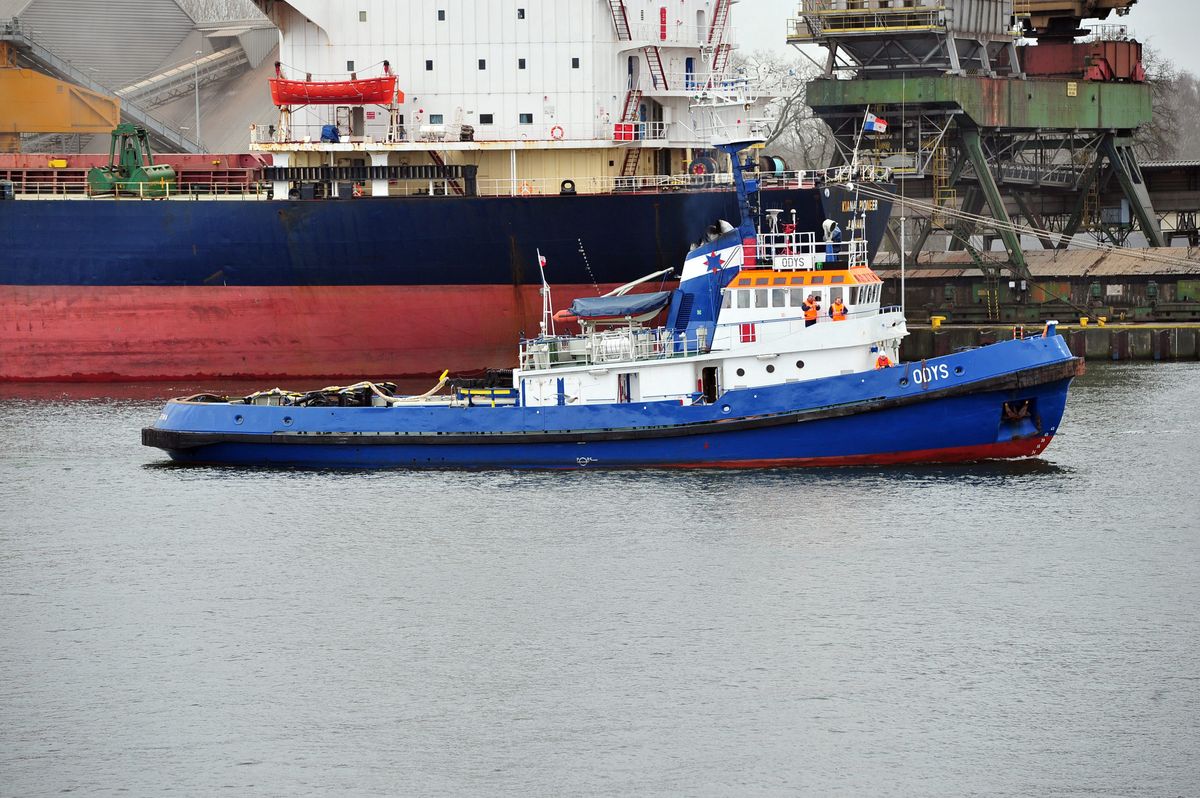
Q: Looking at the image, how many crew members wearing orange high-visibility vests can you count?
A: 3